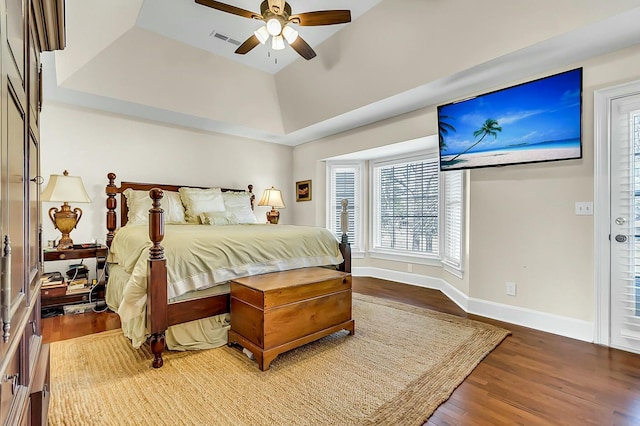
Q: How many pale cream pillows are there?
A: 4